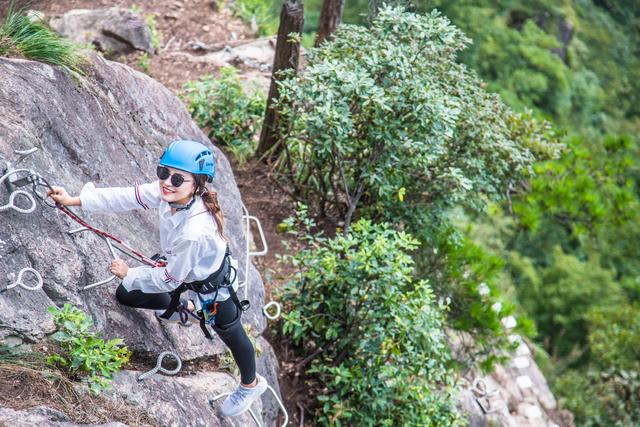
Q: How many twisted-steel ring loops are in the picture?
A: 4